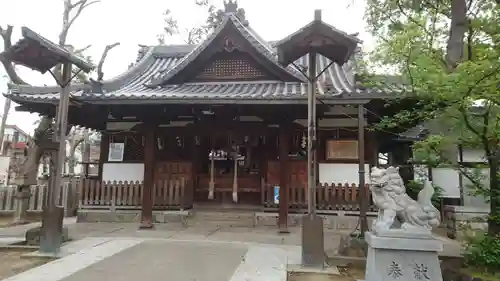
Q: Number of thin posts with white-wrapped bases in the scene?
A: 2